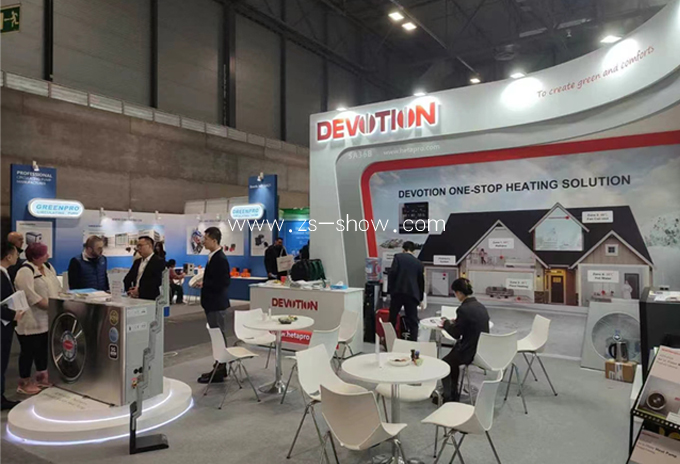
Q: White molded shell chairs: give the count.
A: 12